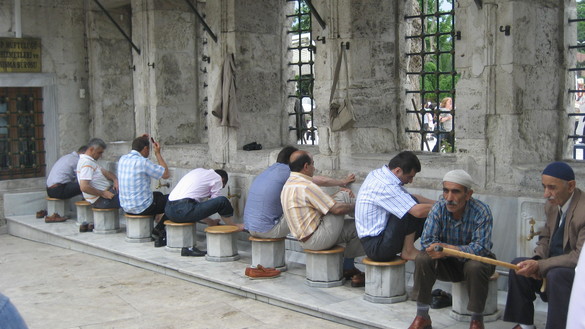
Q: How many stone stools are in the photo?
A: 10